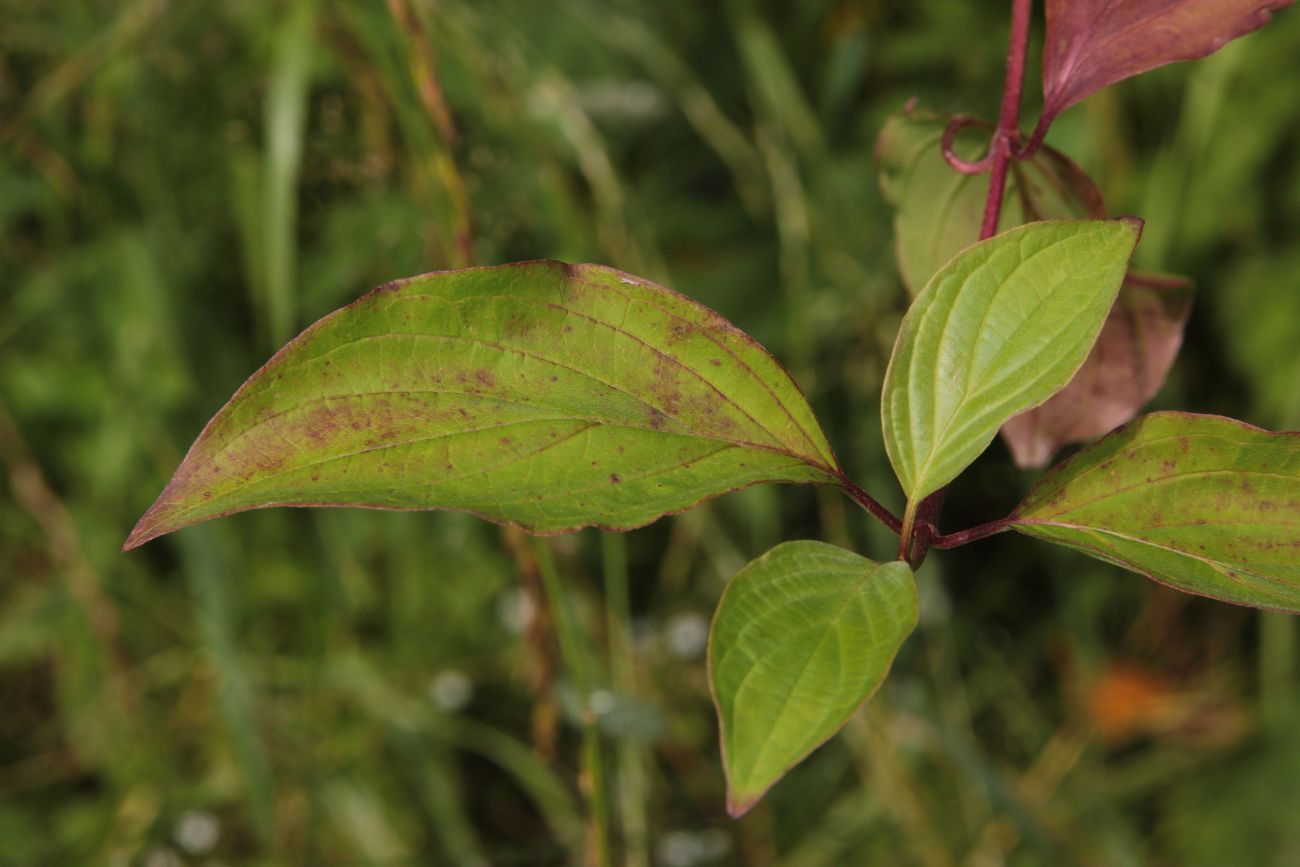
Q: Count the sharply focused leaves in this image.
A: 4